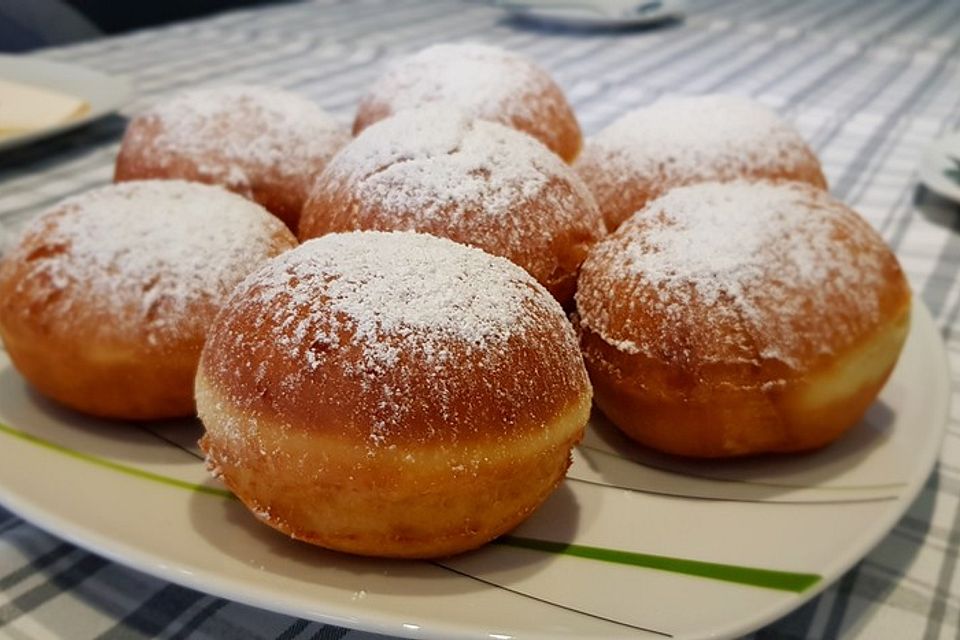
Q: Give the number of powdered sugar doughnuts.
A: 7